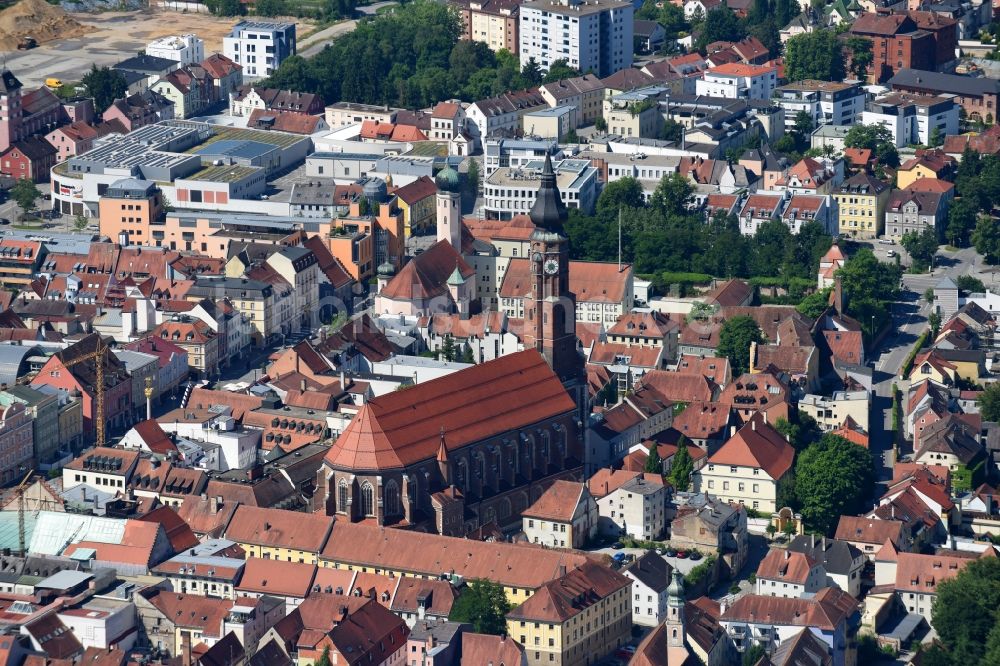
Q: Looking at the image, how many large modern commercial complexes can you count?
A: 1